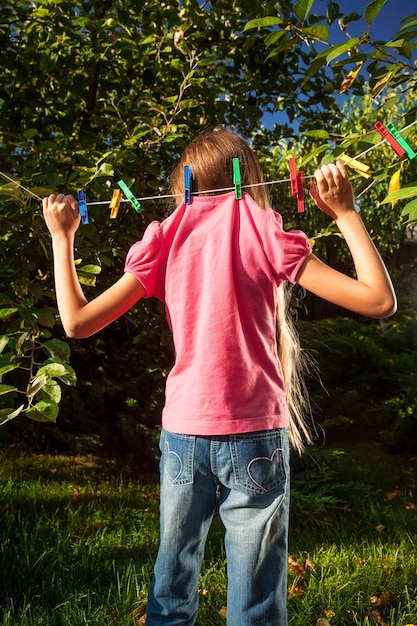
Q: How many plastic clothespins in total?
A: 10